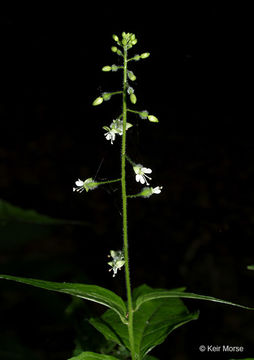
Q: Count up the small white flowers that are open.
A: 5